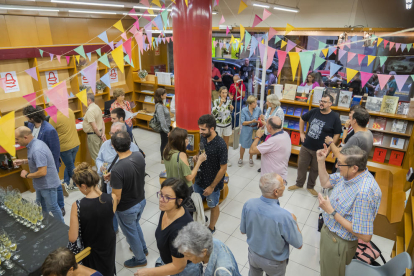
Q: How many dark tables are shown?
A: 1